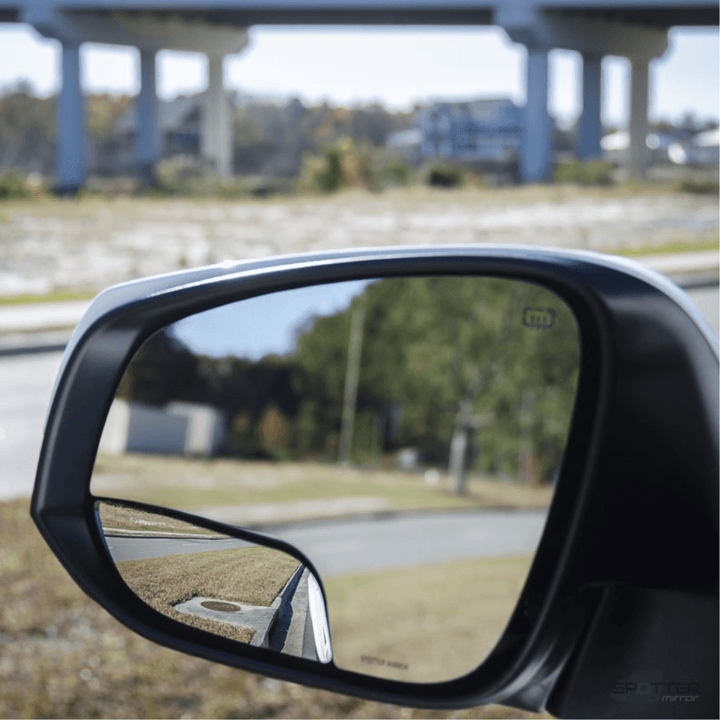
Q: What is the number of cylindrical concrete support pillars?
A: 6